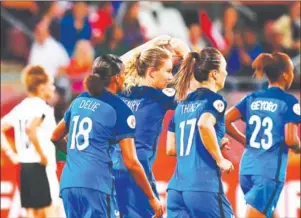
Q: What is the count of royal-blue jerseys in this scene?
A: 4